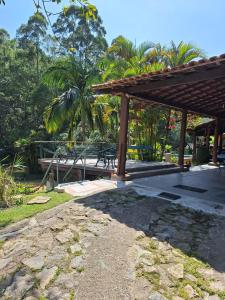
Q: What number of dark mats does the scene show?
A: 2